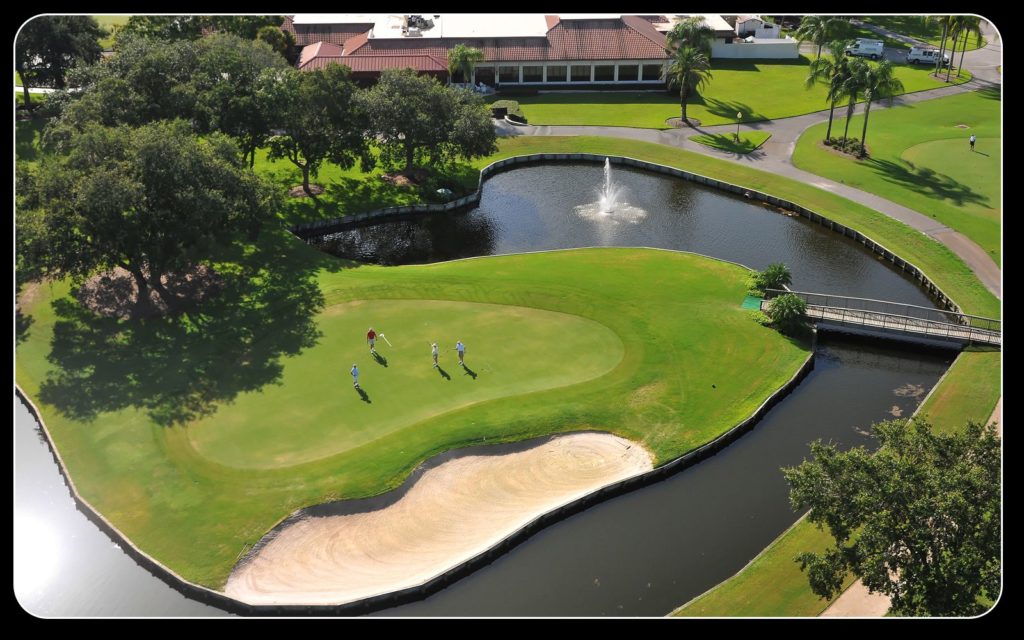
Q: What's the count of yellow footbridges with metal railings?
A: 0